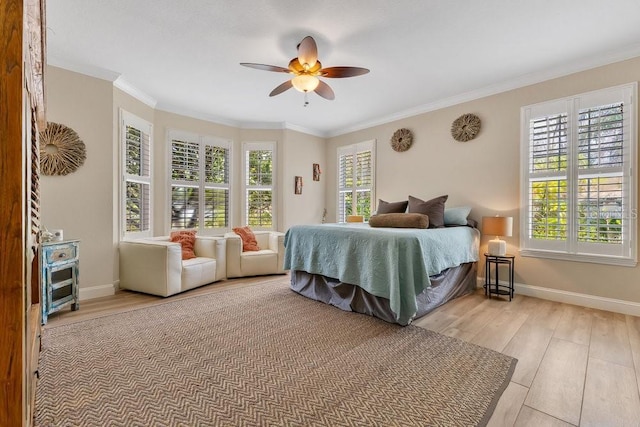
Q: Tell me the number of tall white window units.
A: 5